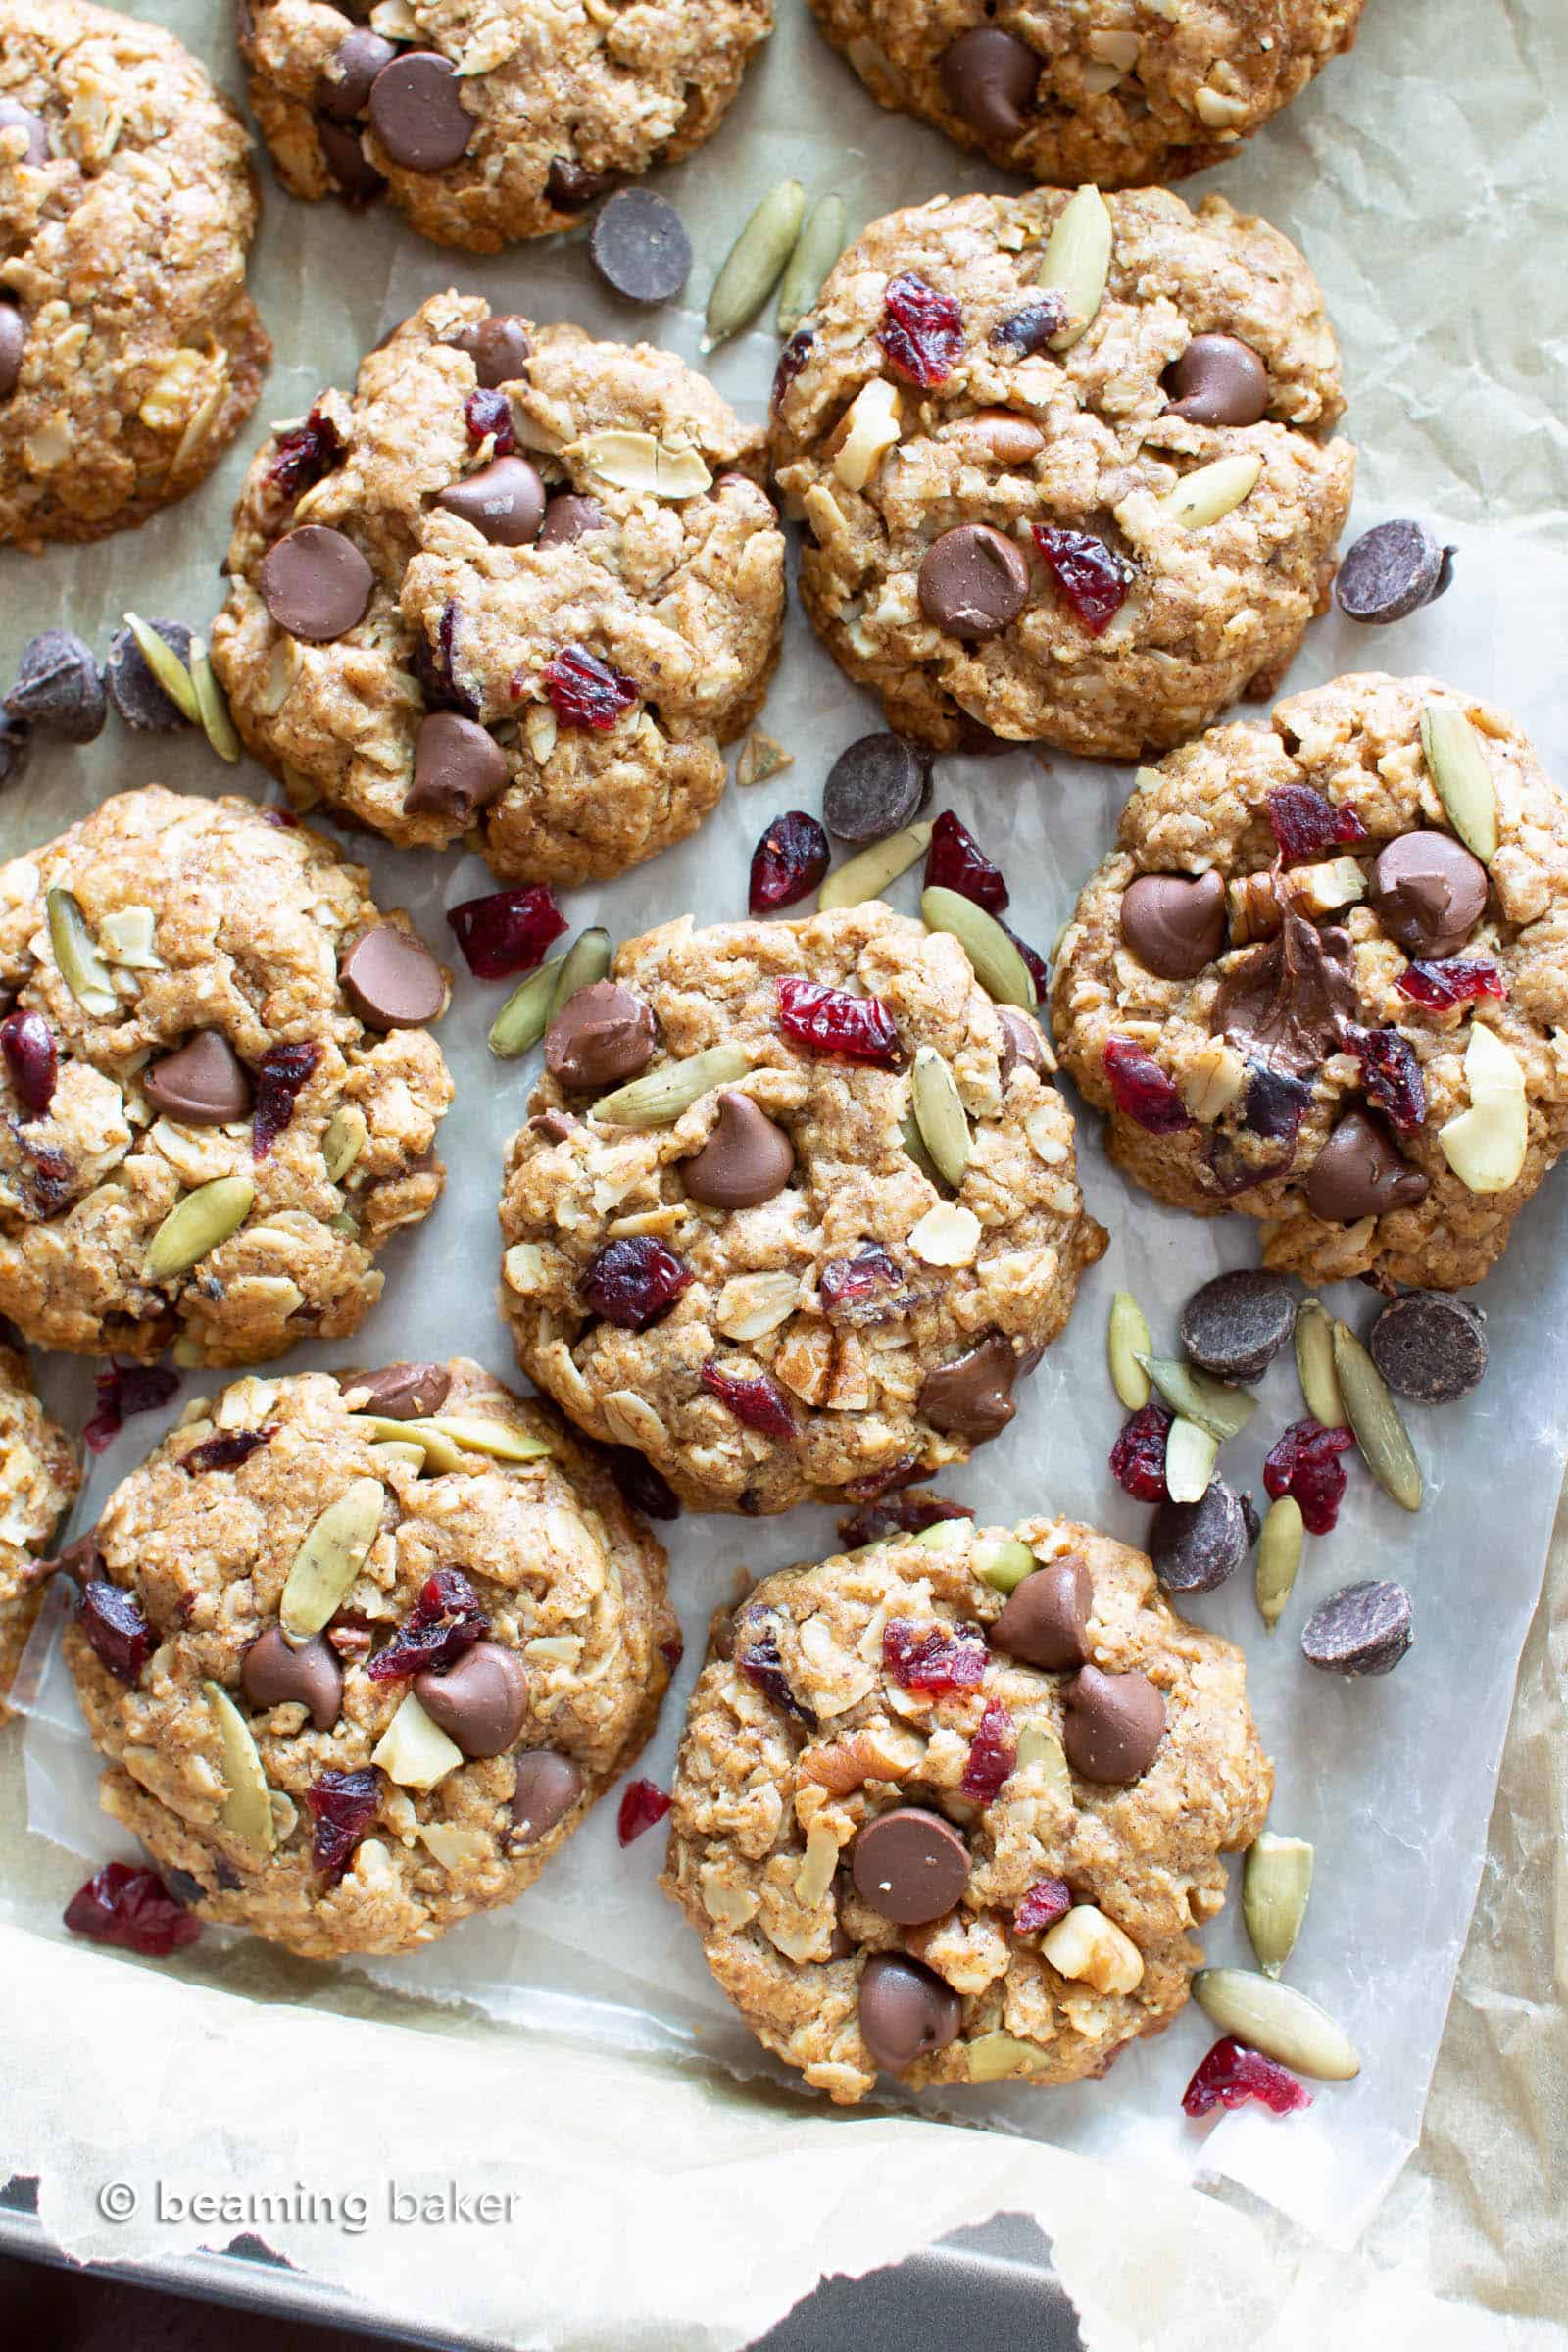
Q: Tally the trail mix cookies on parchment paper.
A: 11